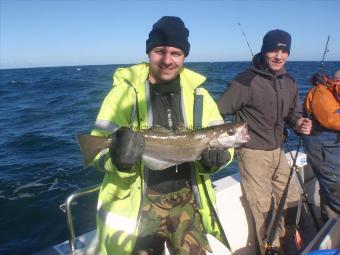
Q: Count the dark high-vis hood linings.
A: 0